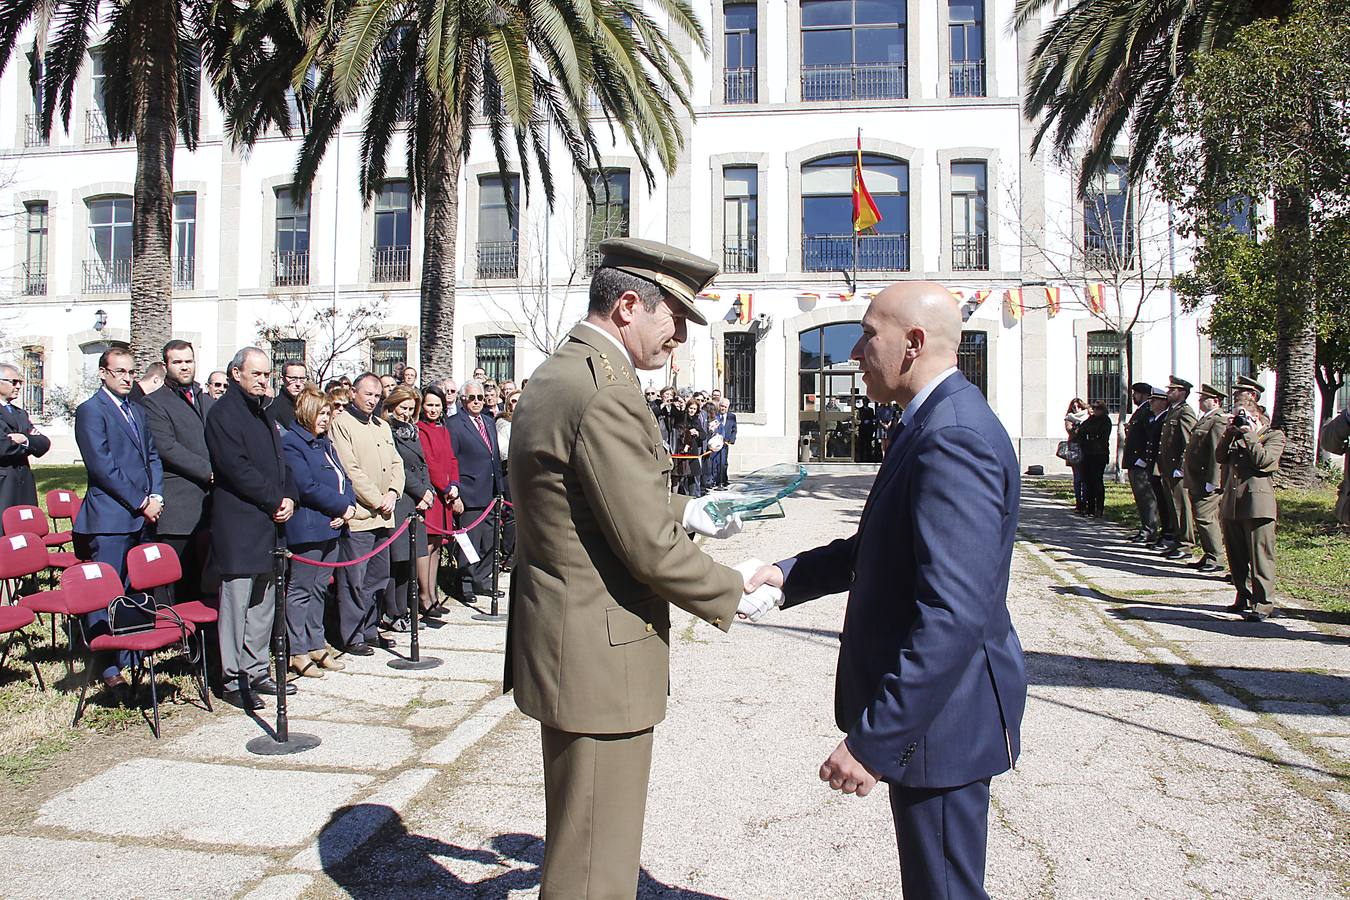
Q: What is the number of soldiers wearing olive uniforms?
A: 5